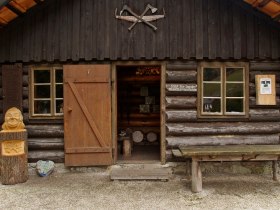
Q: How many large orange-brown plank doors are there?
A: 1